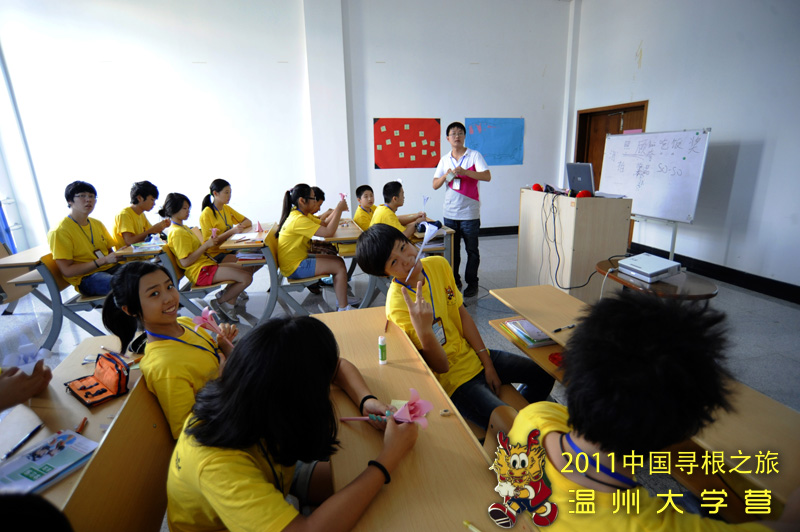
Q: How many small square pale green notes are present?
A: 14